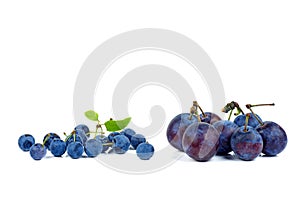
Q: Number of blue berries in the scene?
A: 14